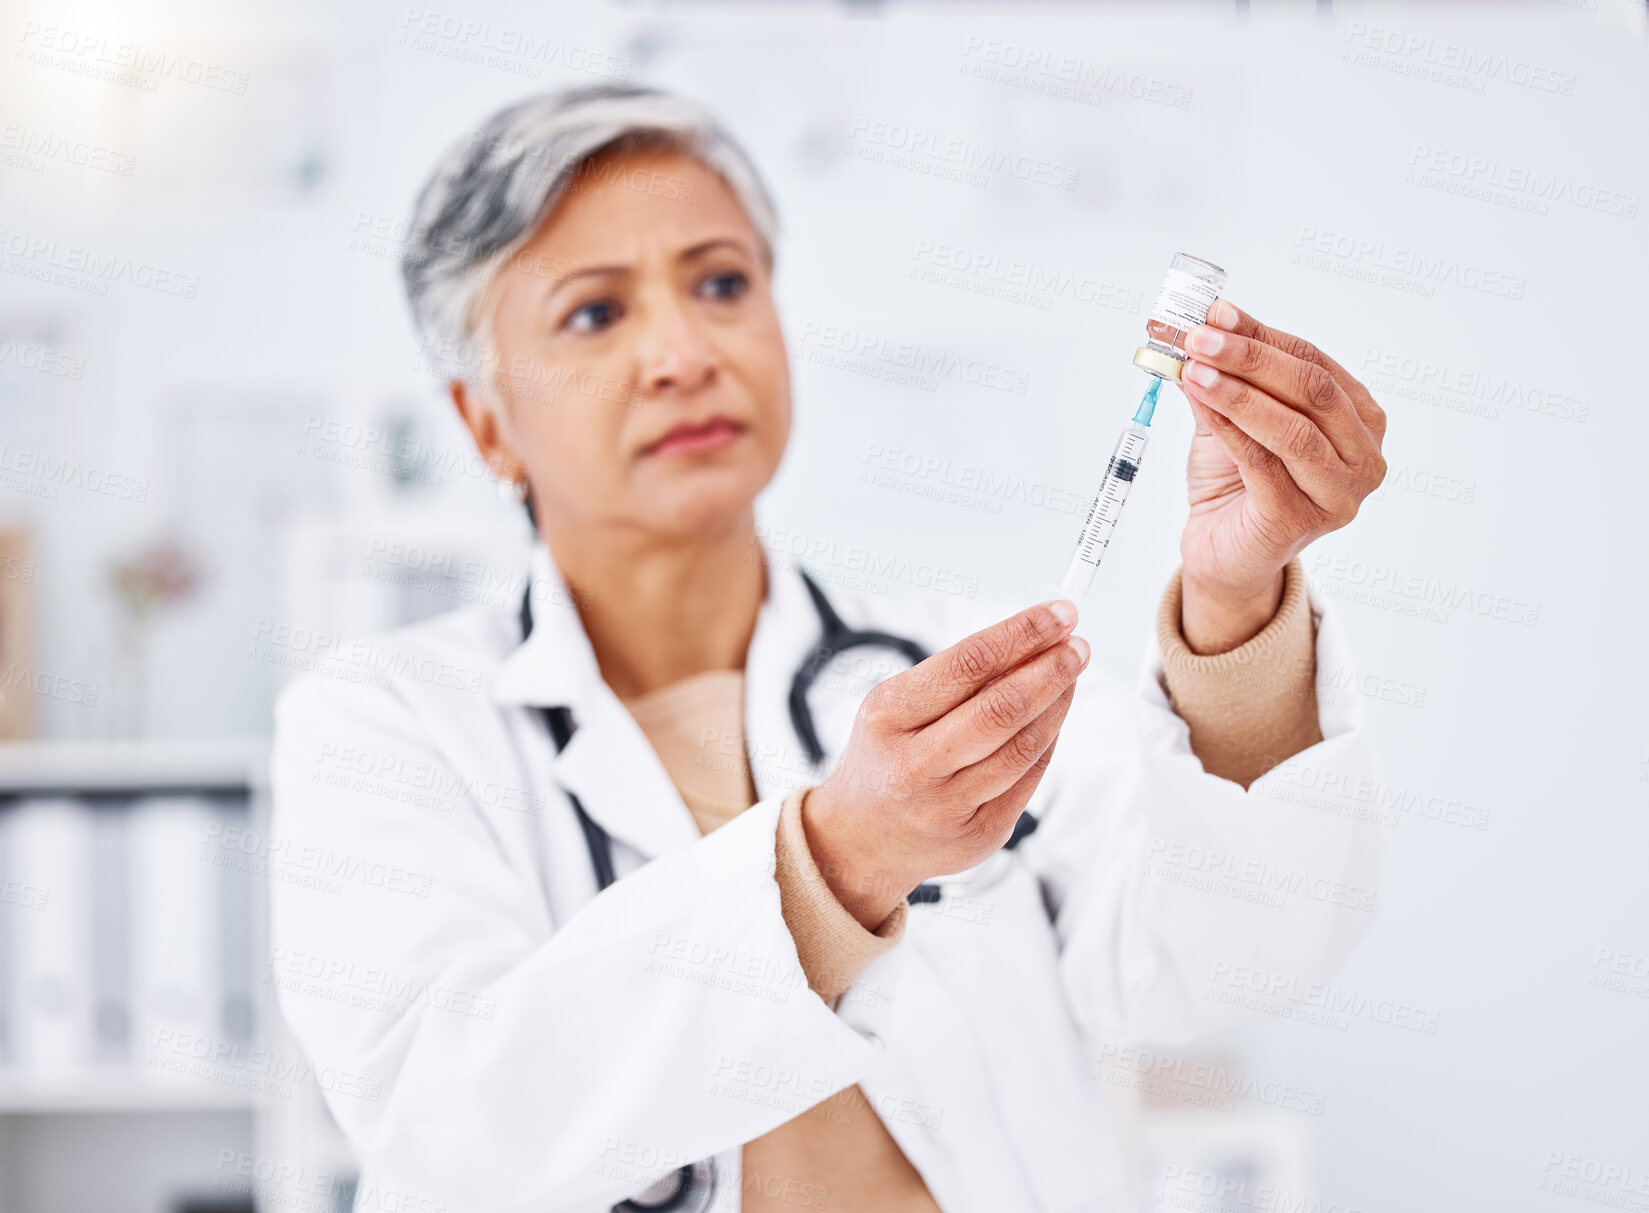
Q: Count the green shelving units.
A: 0